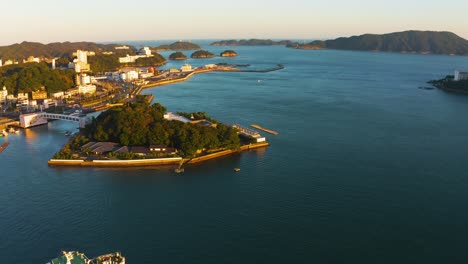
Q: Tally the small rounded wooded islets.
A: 3